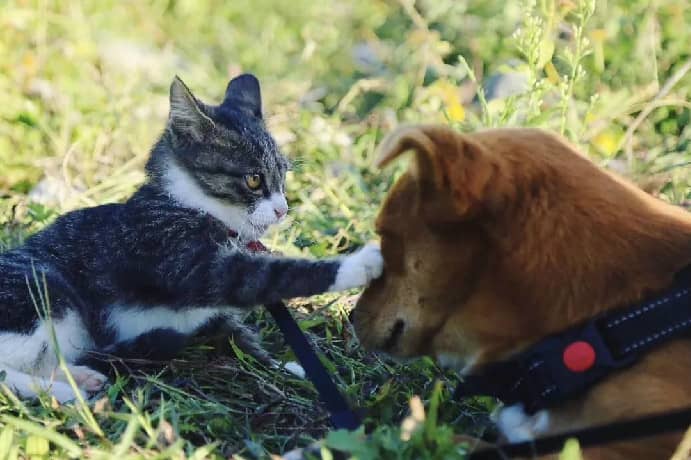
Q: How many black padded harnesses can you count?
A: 1